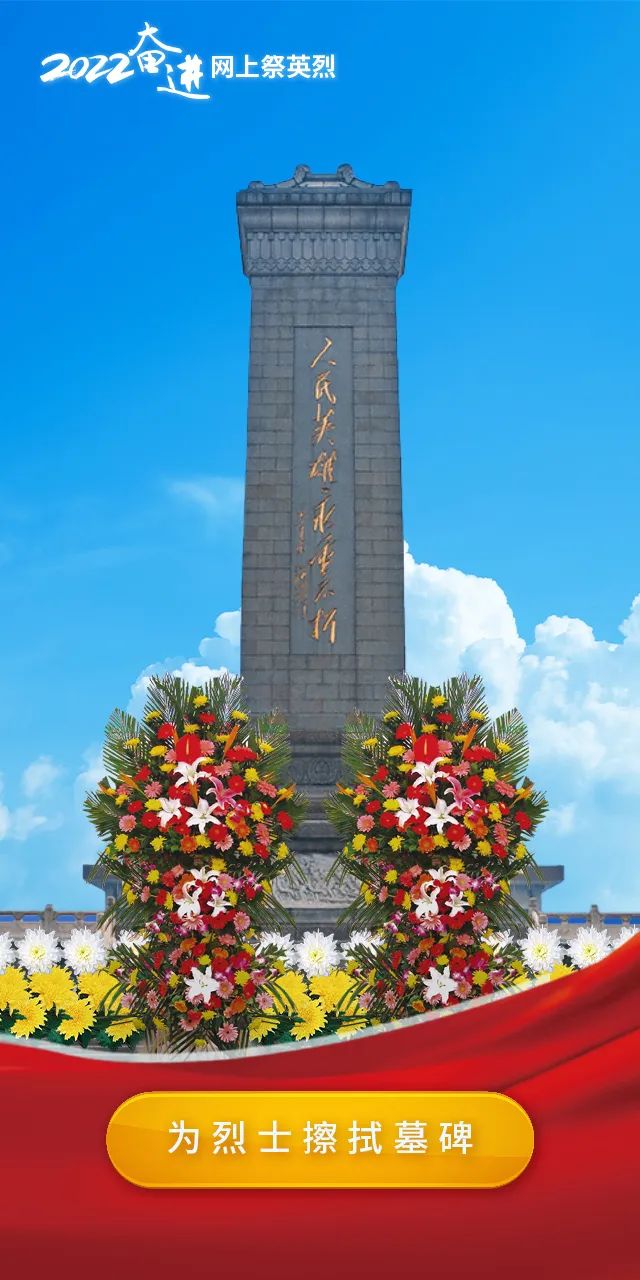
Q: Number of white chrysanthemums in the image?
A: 11